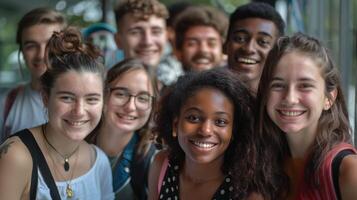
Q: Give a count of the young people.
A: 8